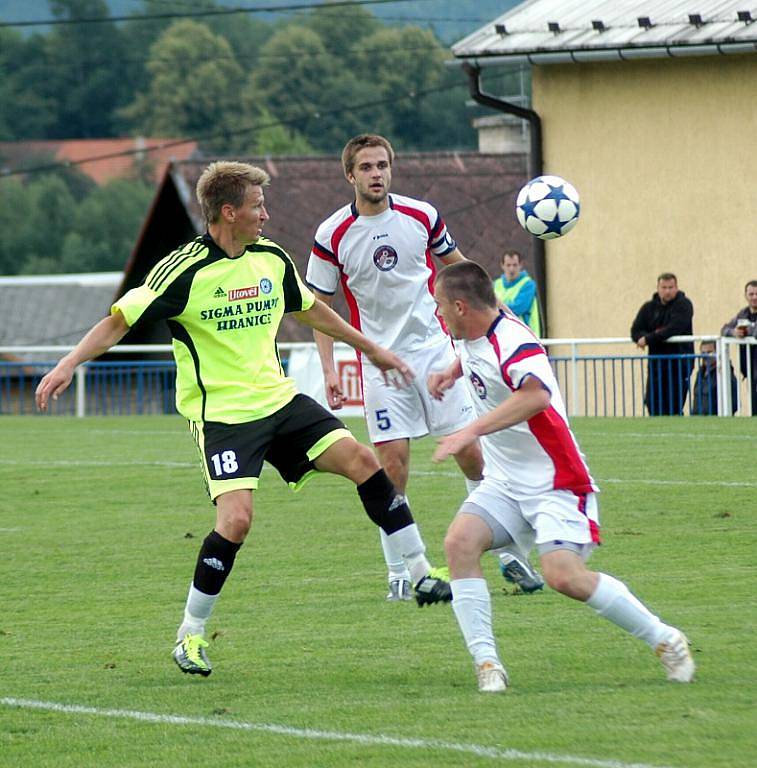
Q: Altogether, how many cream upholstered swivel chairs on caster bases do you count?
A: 0